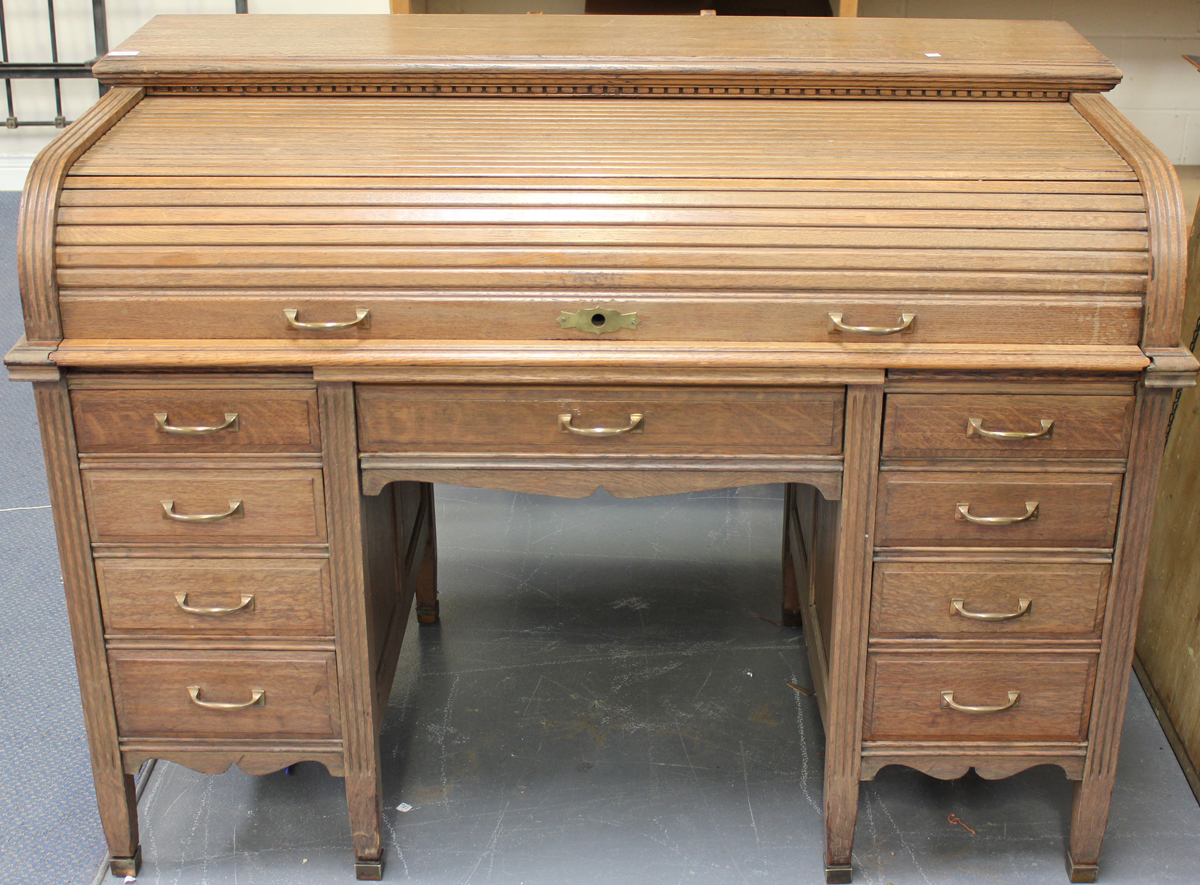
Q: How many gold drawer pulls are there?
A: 11